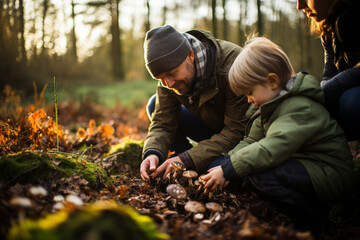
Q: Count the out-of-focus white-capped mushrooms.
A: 5